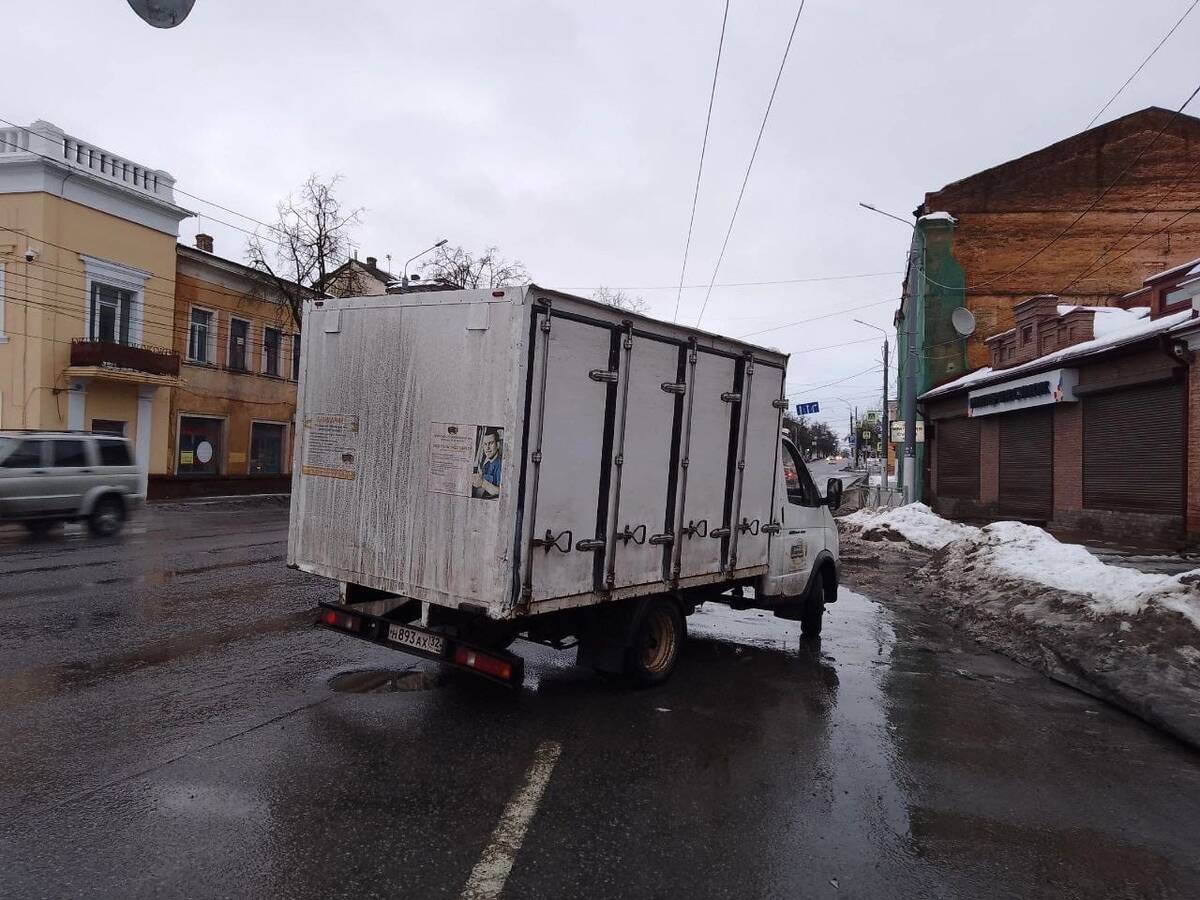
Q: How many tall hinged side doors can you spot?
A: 4